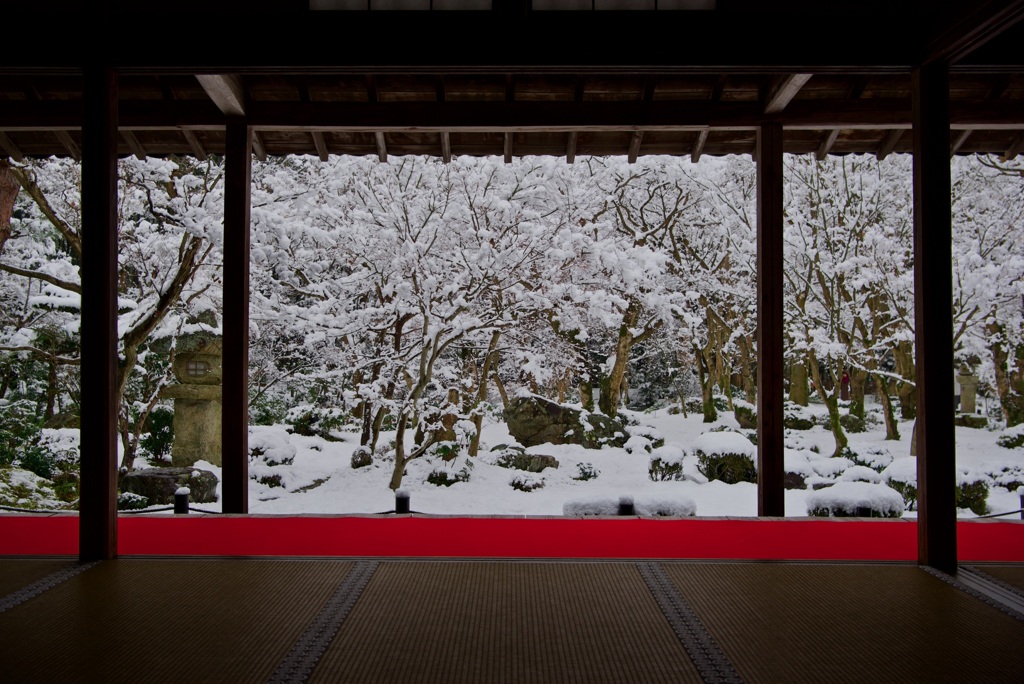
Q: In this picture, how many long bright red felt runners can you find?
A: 1